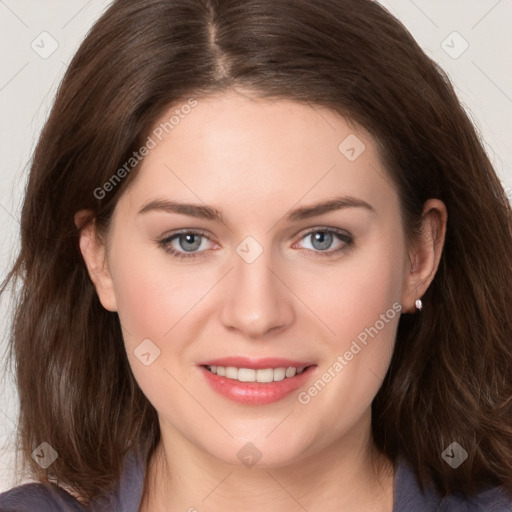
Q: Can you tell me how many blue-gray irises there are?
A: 2